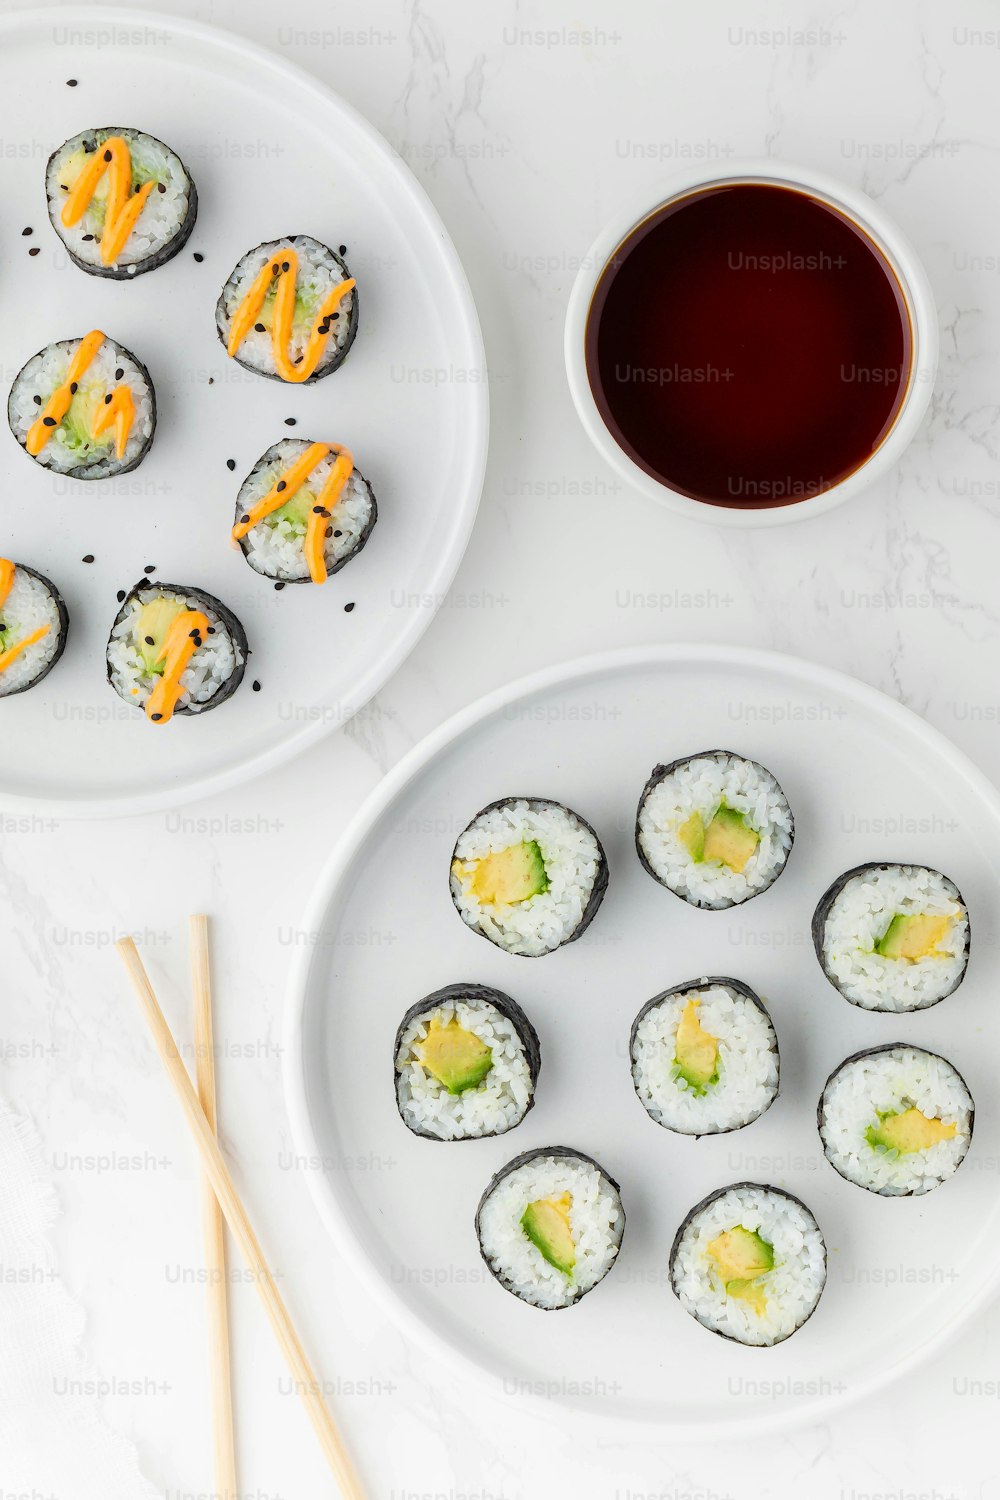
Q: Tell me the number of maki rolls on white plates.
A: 14